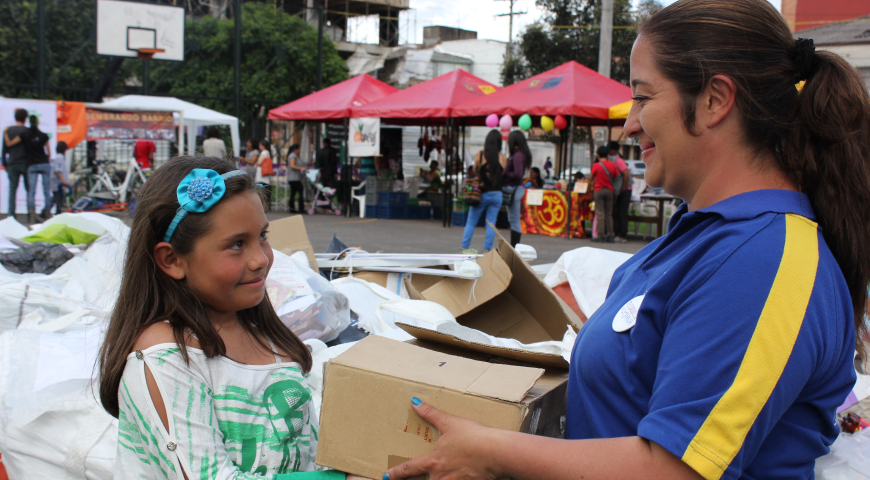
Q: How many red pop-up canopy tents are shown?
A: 3